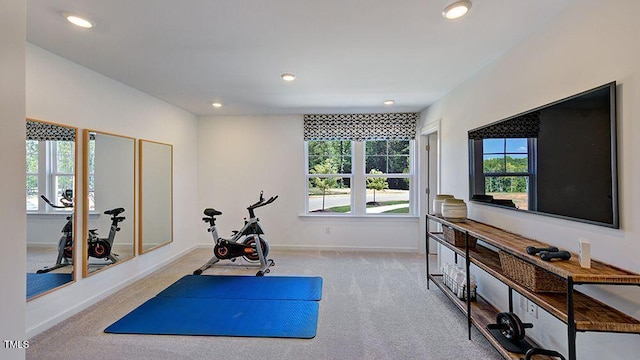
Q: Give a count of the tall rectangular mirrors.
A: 3